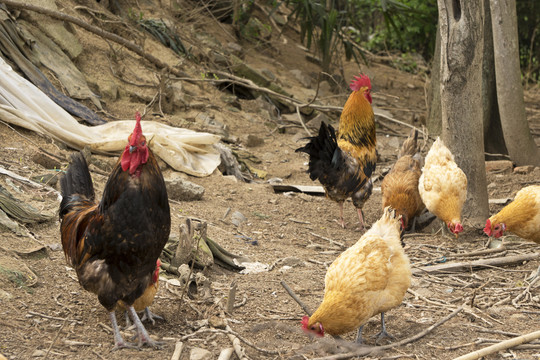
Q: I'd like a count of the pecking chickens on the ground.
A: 4